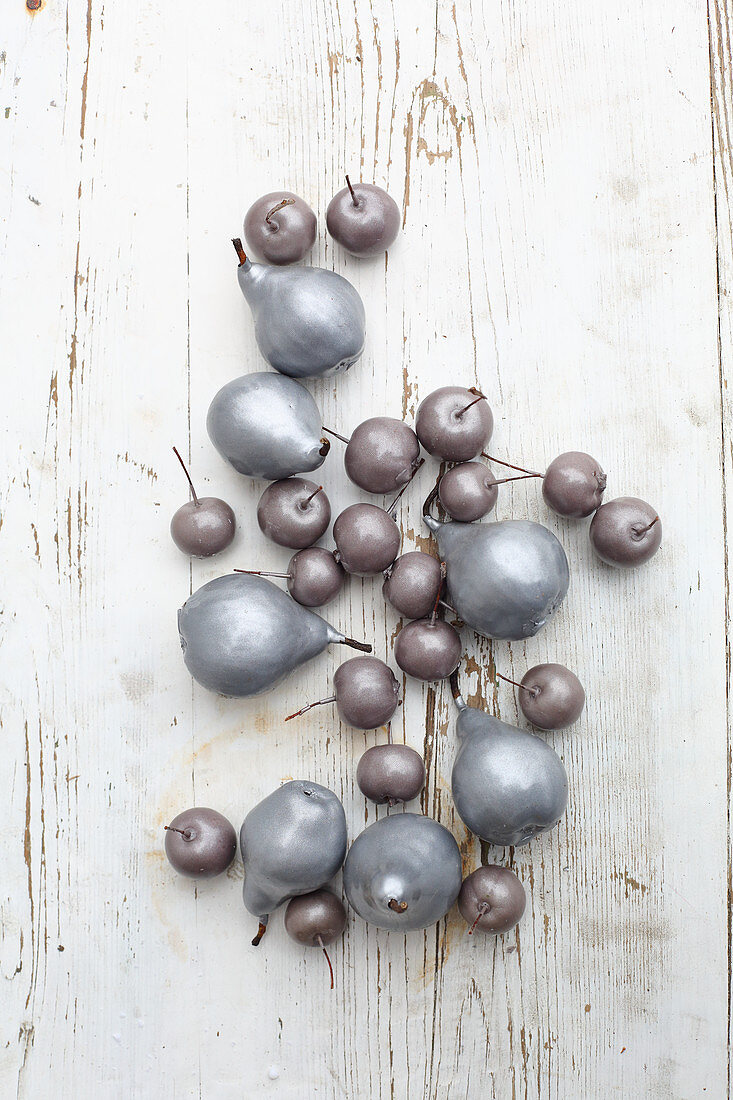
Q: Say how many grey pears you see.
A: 7